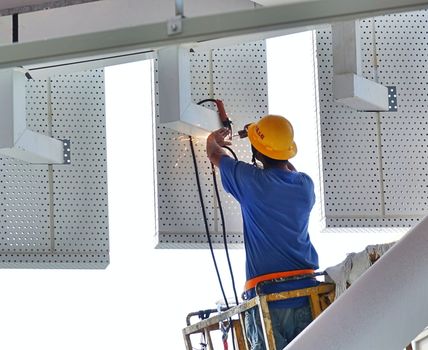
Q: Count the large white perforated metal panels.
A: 3